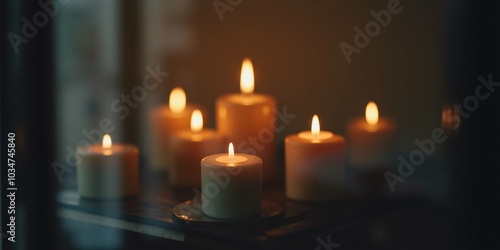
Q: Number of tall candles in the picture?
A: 1